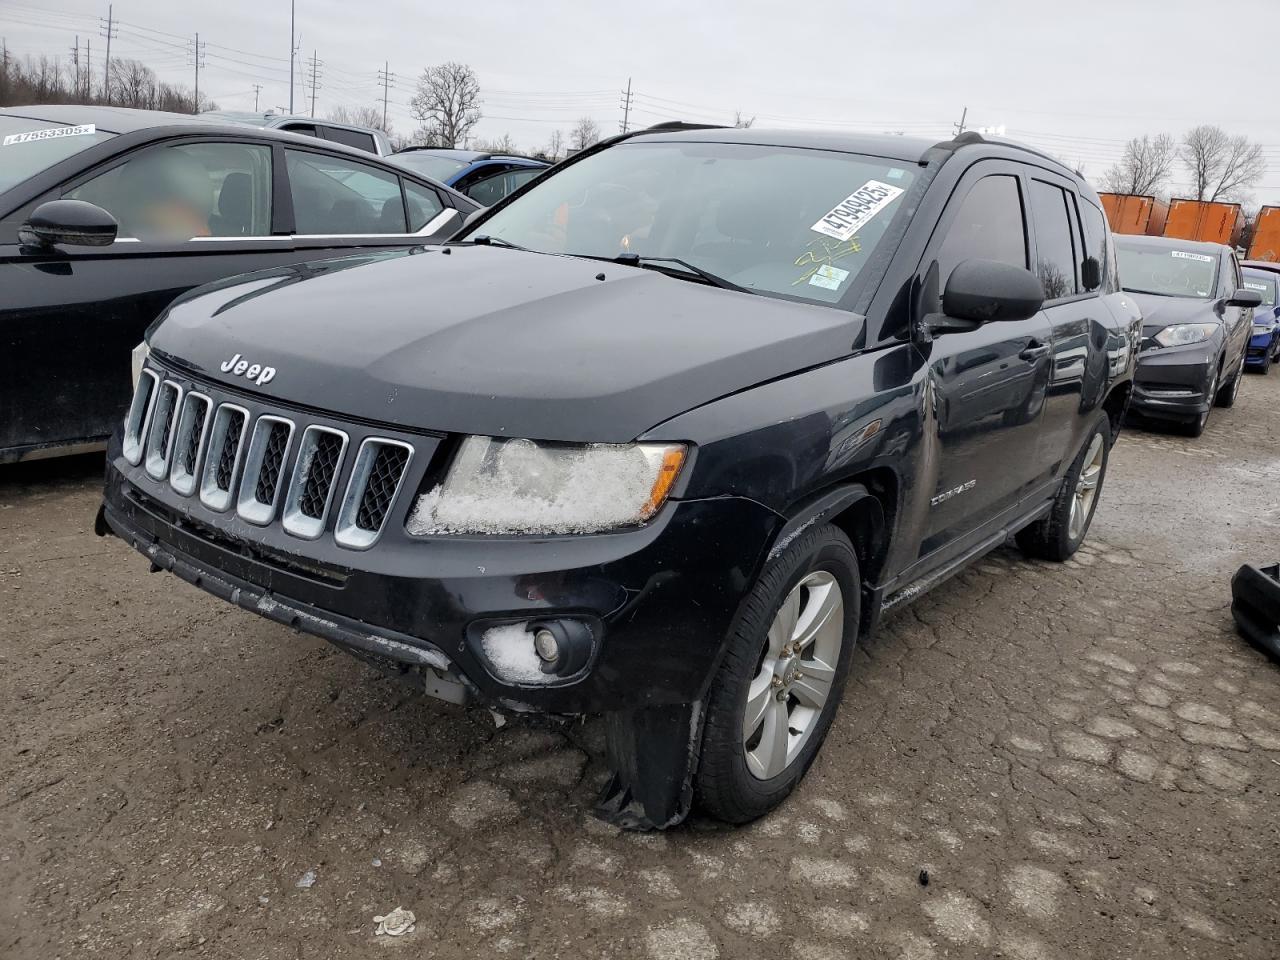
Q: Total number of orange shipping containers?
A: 3